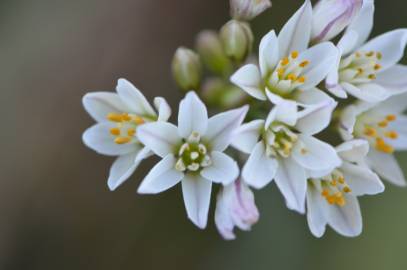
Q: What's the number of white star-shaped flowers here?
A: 7